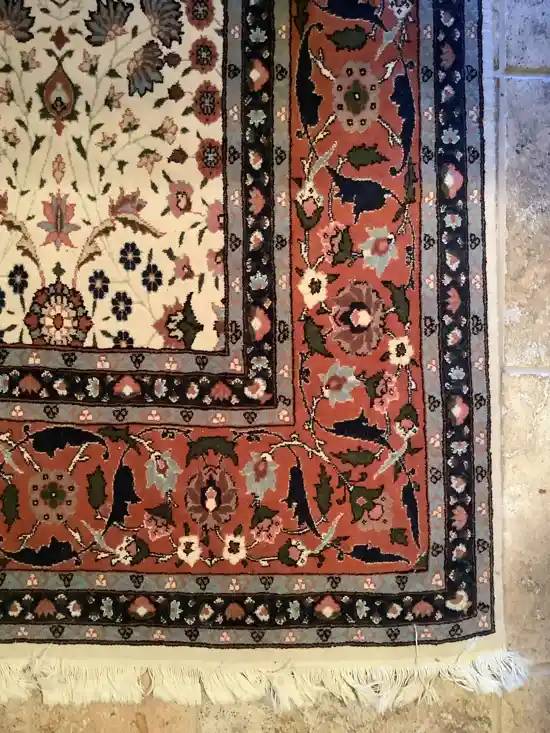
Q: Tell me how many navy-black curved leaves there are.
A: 11